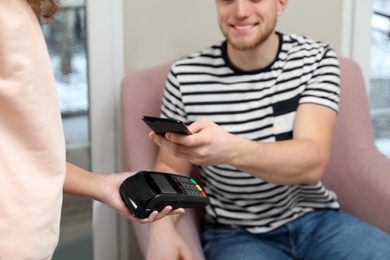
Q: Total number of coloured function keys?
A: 3